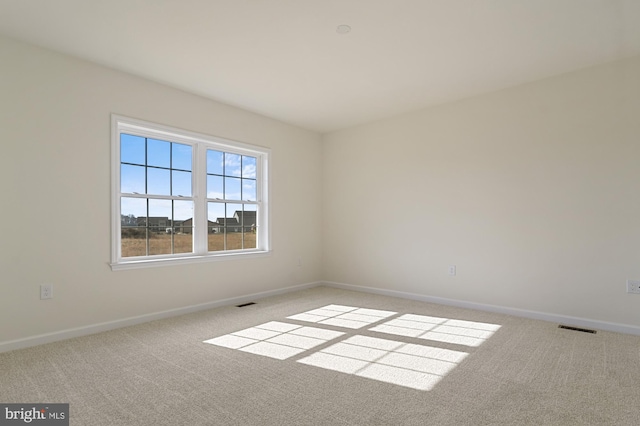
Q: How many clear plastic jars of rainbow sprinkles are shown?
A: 0